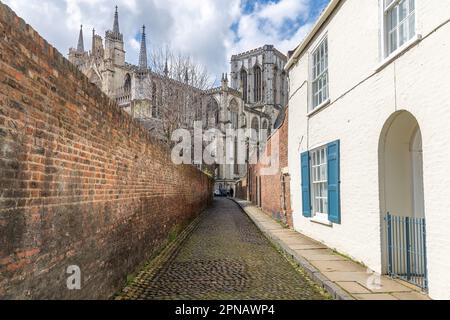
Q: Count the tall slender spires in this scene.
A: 3